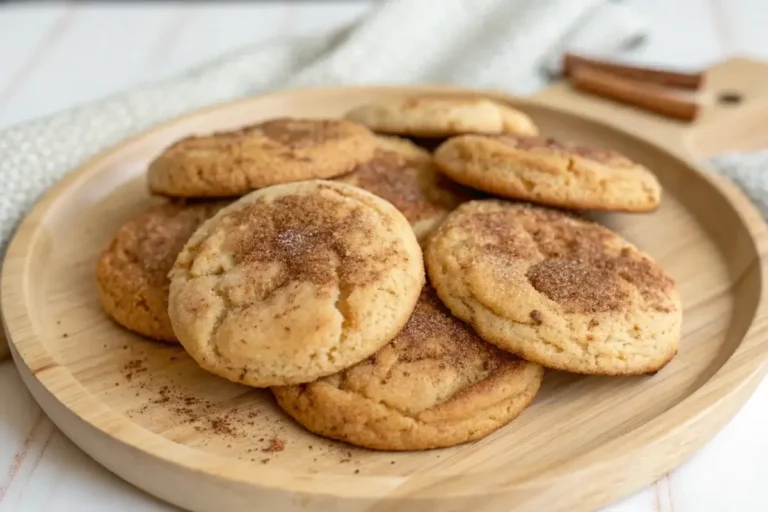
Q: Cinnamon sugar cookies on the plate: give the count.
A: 8